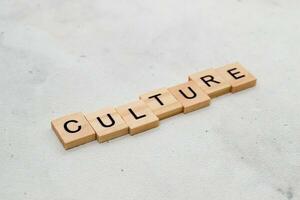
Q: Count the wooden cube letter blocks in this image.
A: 7